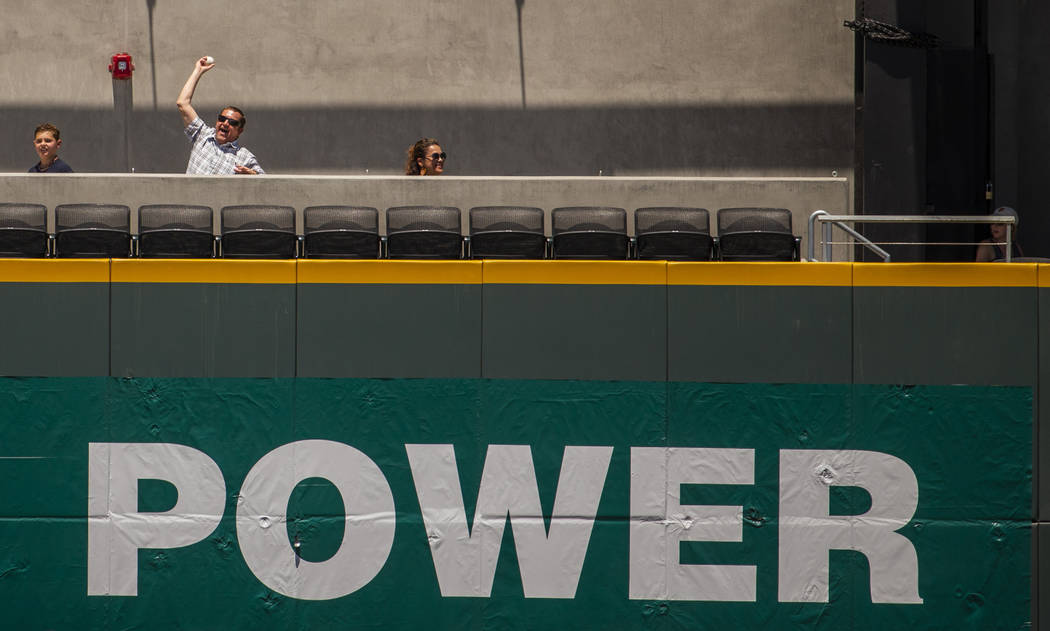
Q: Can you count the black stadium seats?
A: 10